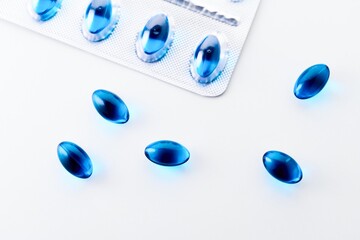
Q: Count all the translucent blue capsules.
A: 9